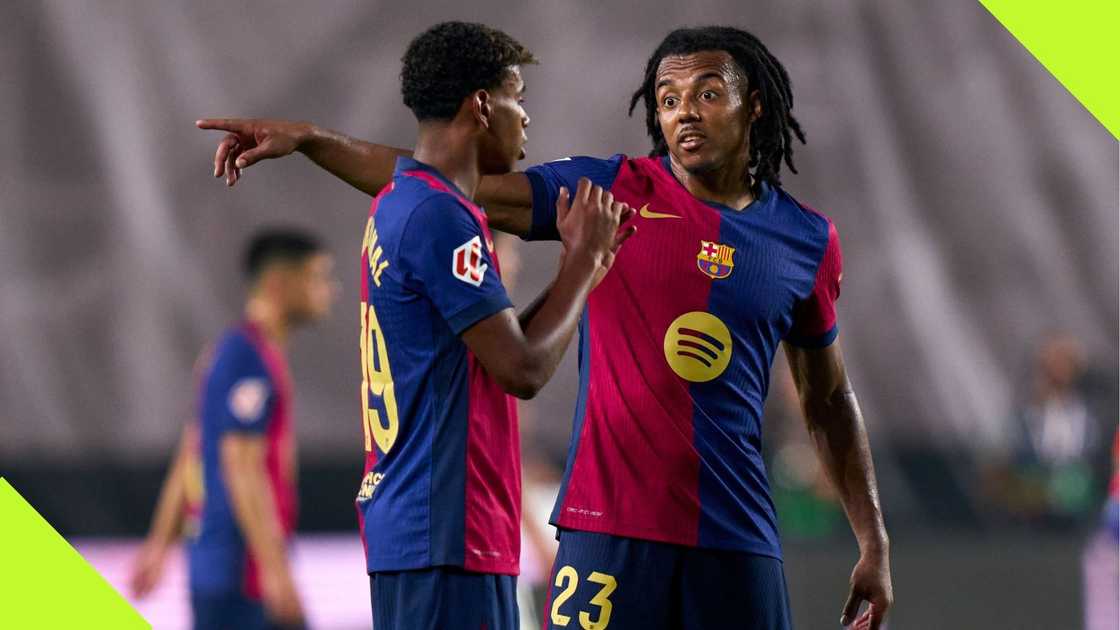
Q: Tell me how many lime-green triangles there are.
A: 2